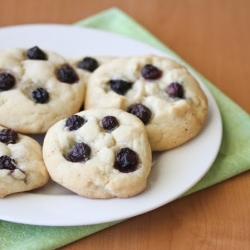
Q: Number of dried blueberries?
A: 15